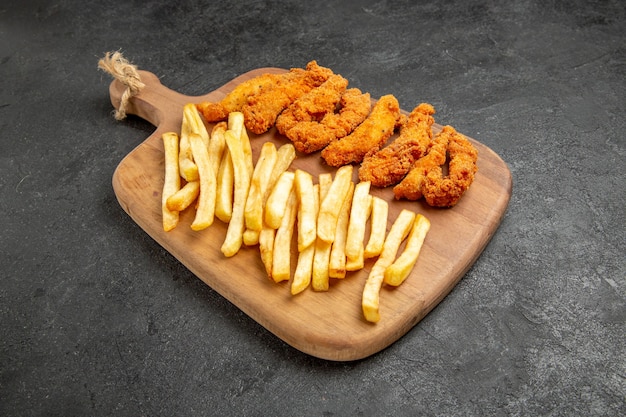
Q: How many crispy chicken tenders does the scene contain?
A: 8